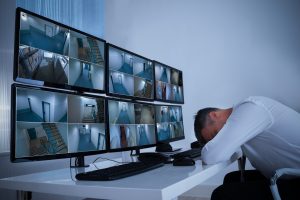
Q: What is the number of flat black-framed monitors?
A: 6